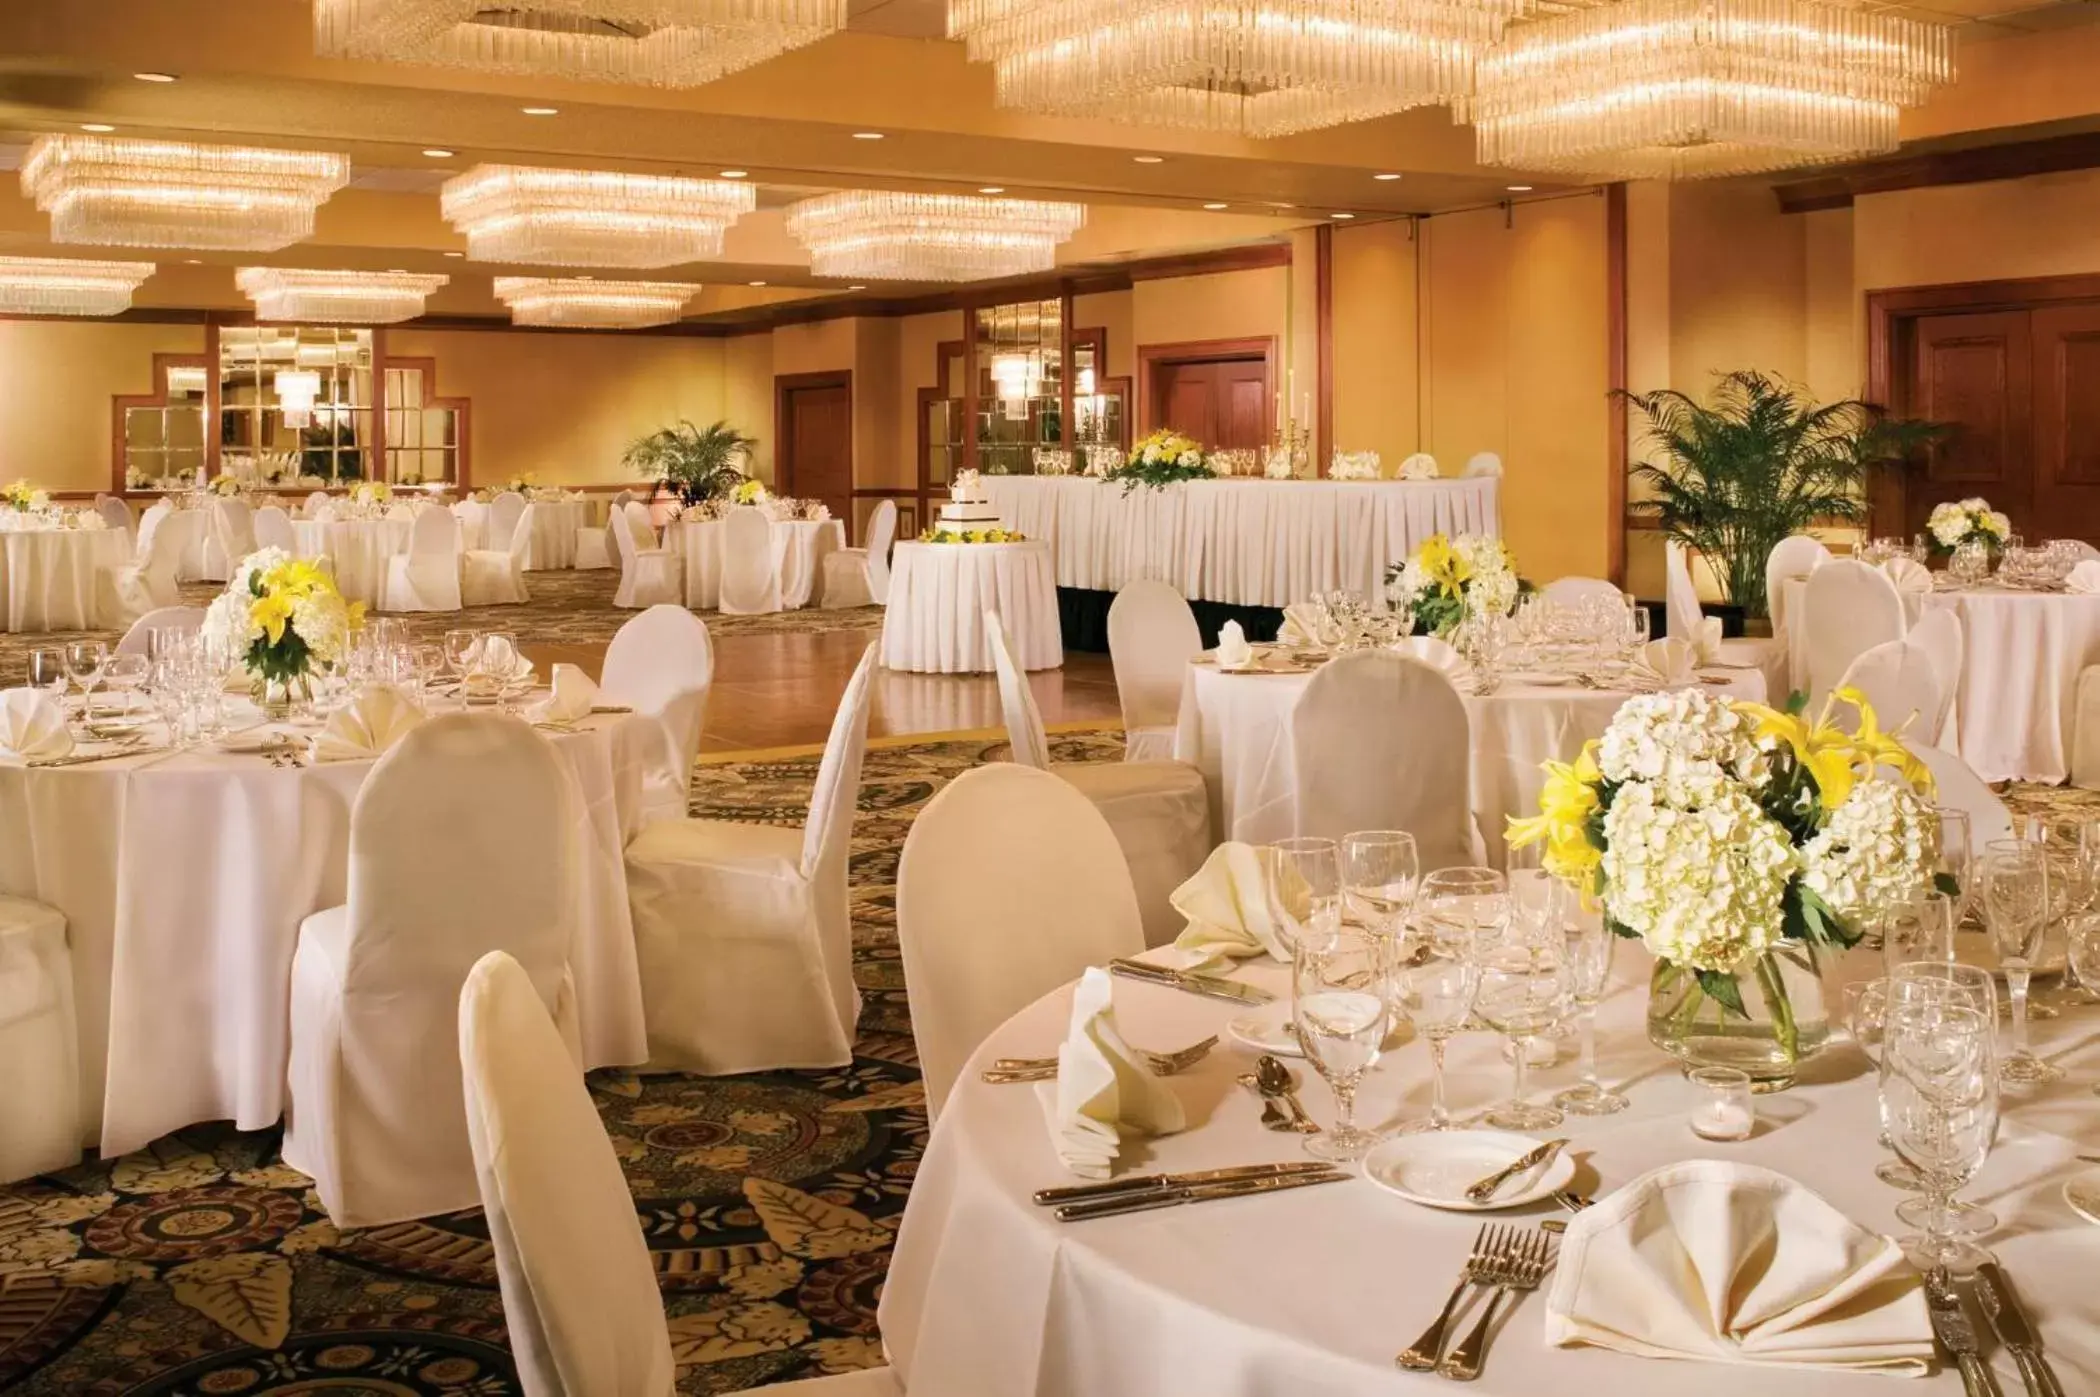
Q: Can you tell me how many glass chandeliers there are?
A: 9